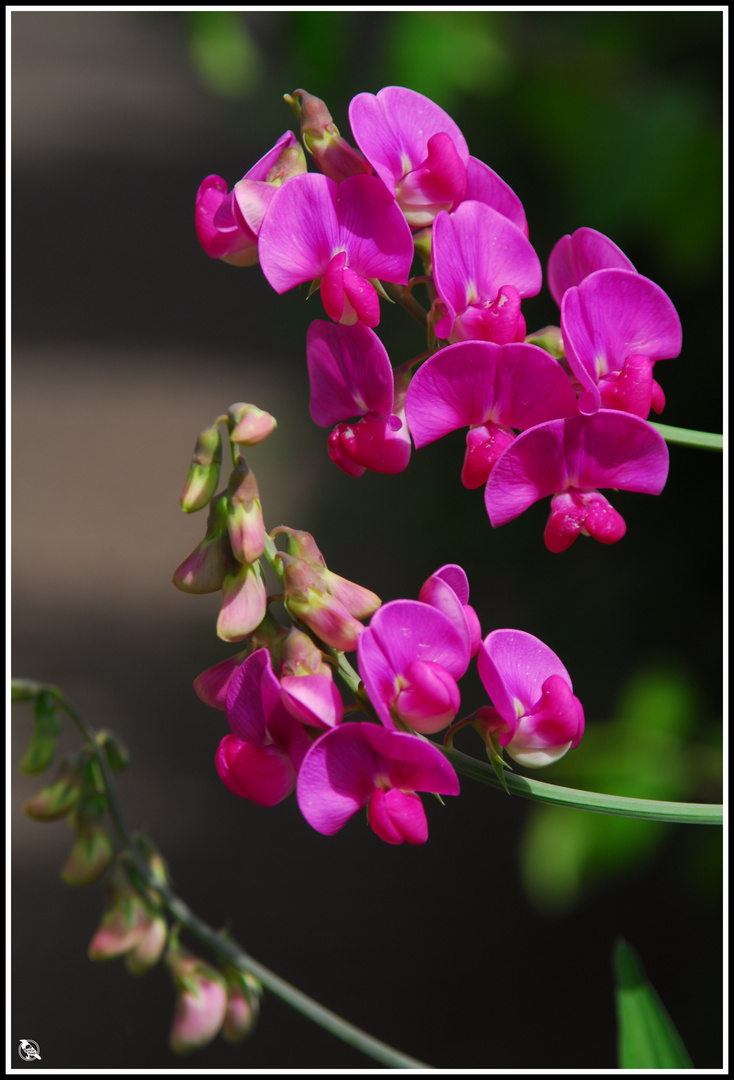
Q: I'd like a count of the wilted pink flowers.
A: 0